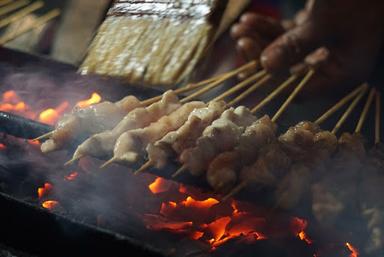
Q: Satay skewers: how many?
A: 10